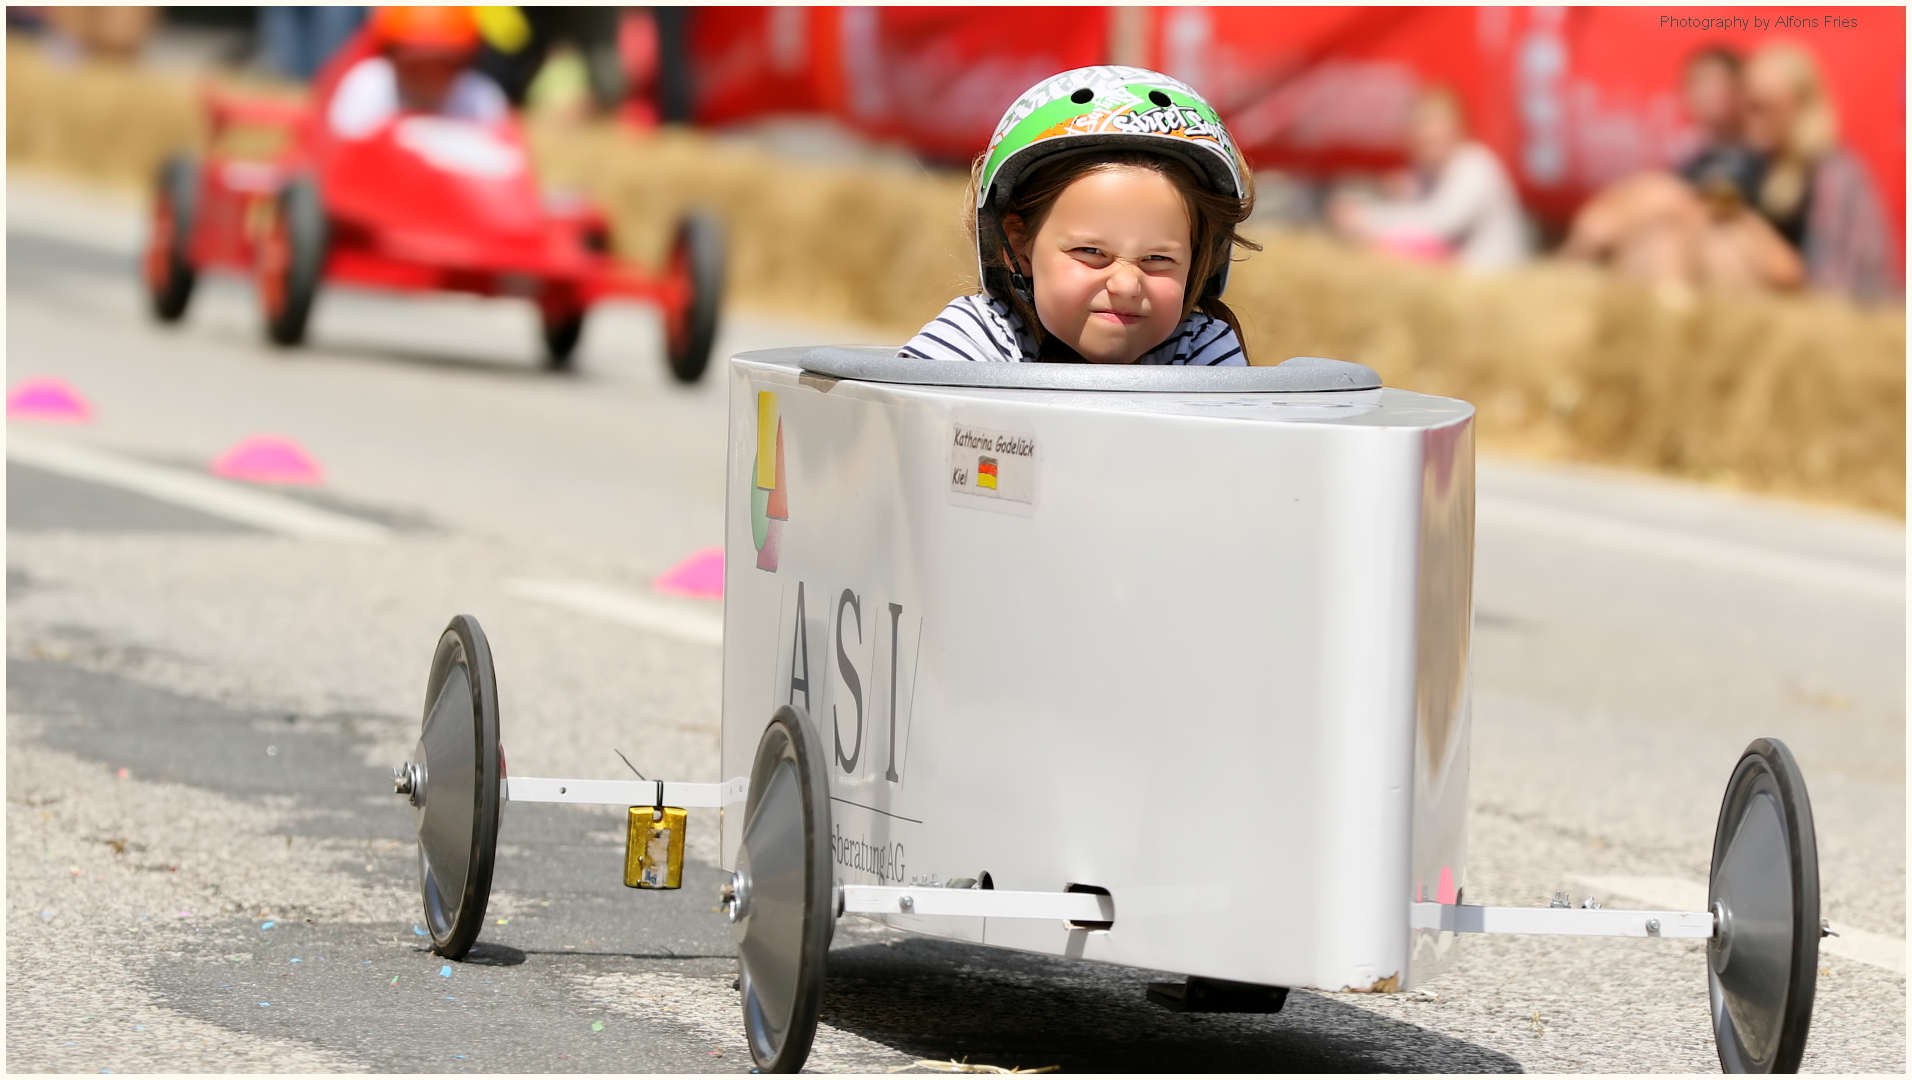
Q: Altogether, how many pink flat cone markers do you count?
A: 3